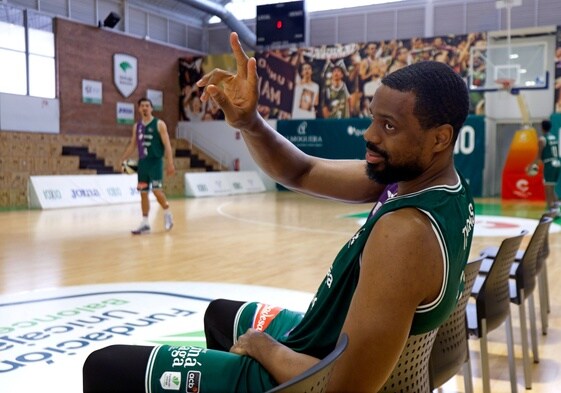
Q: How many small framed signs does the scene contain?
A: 3